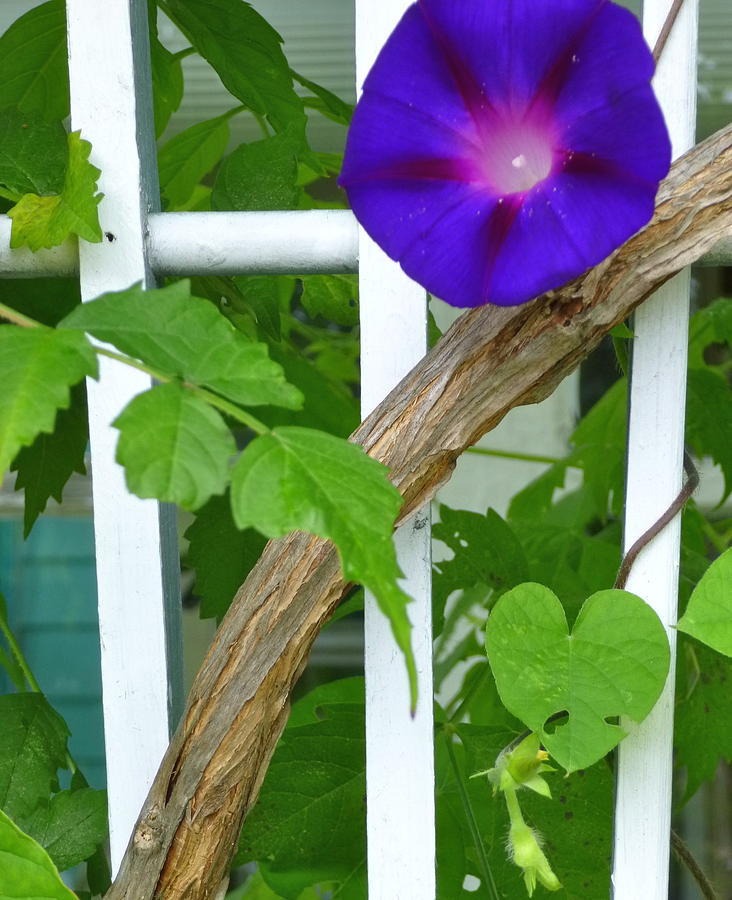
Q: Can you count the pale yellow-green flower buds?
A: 2